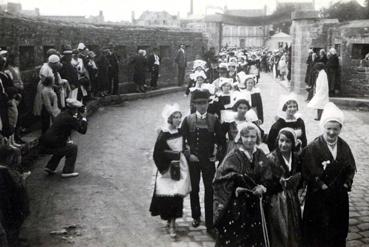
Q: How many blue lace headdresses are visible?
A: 0